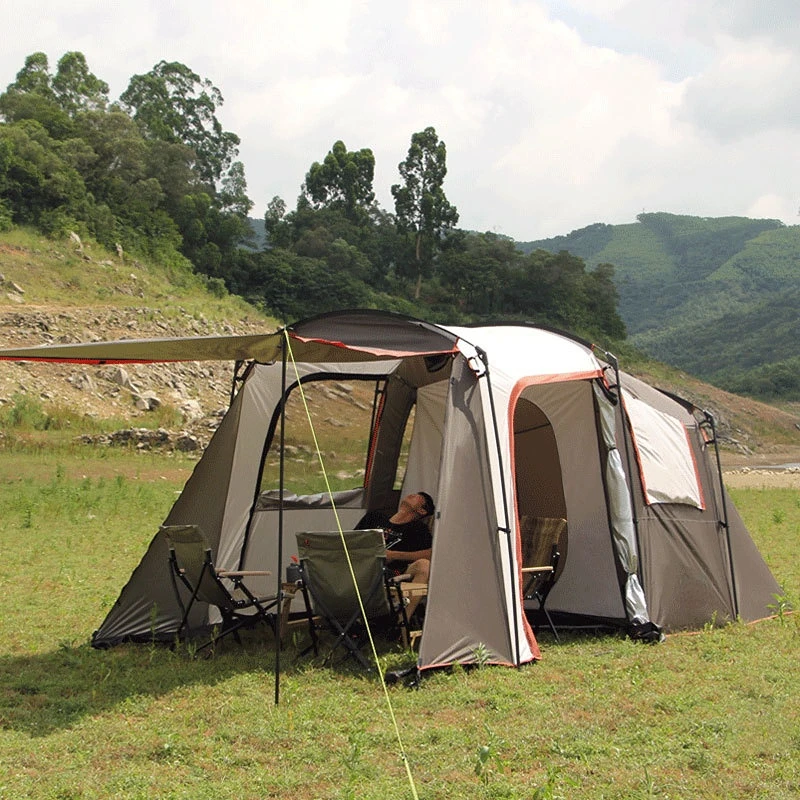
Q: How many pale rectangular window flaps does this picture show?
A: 1